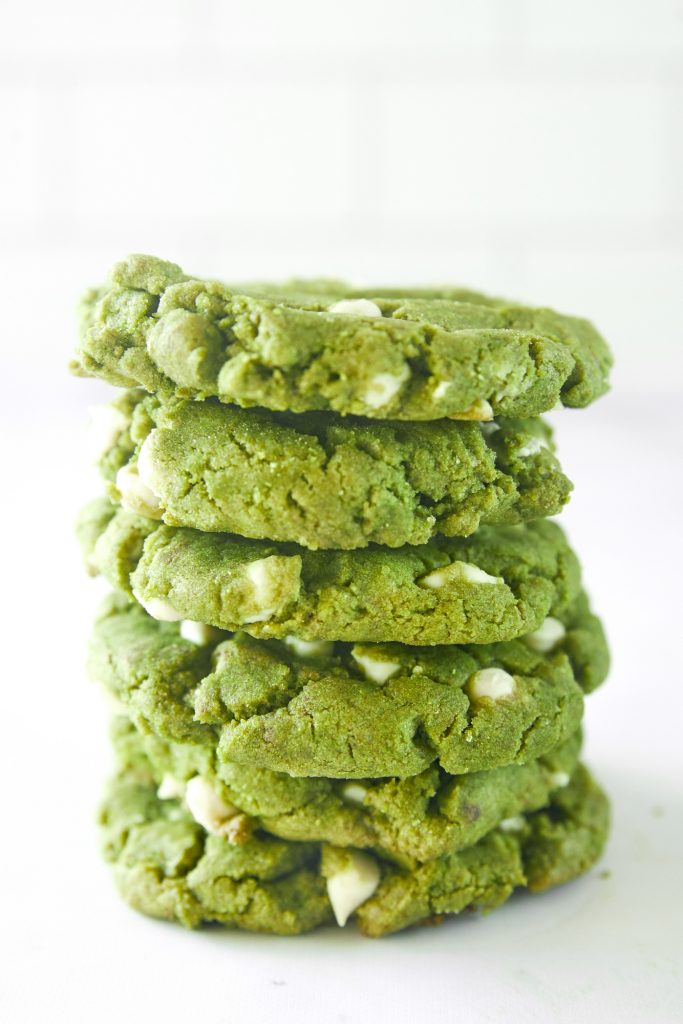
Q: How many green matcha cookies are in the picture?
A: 6